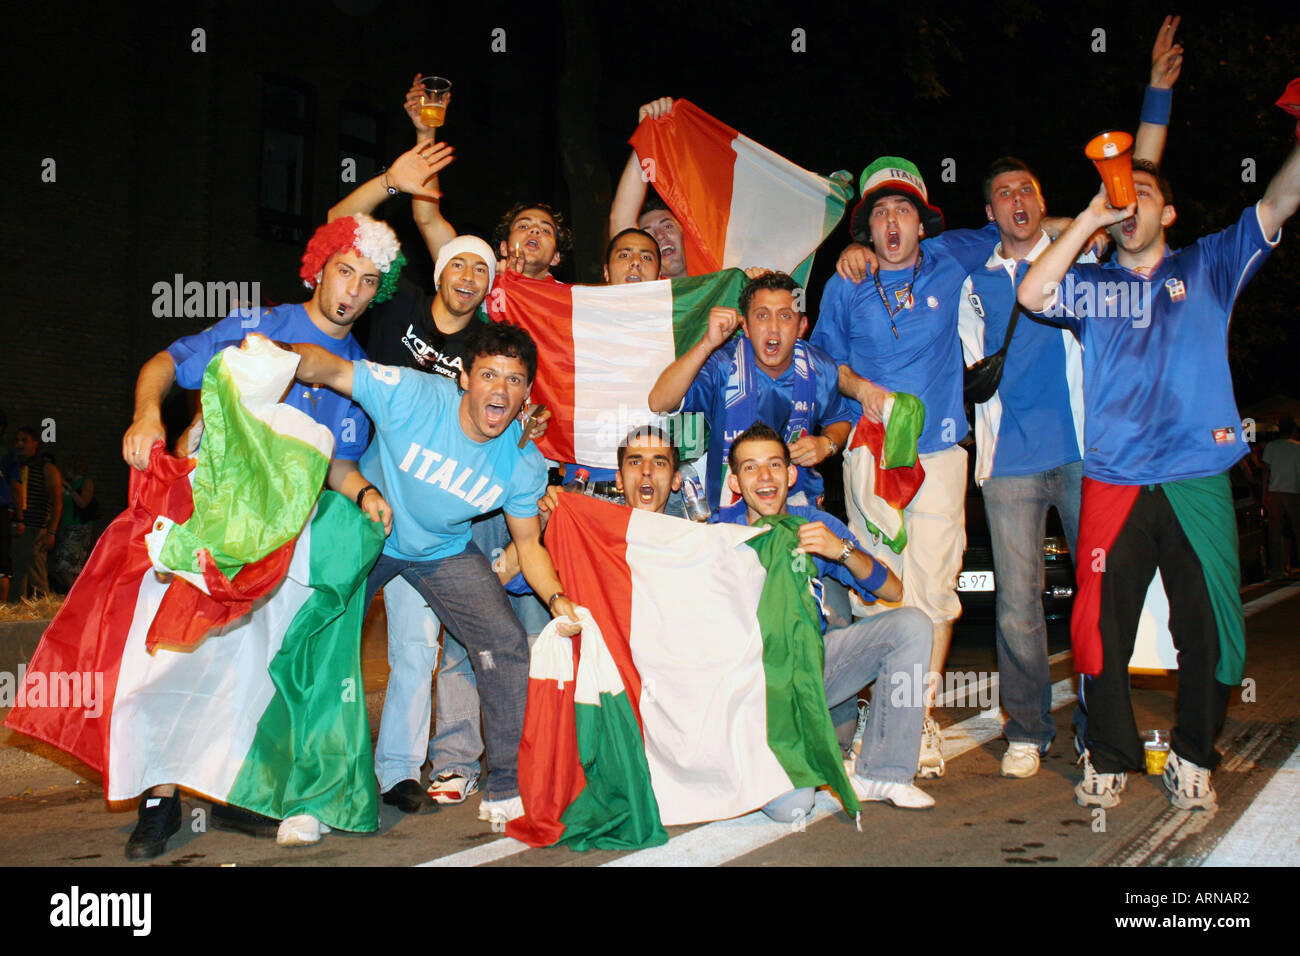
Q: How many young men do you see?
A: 12